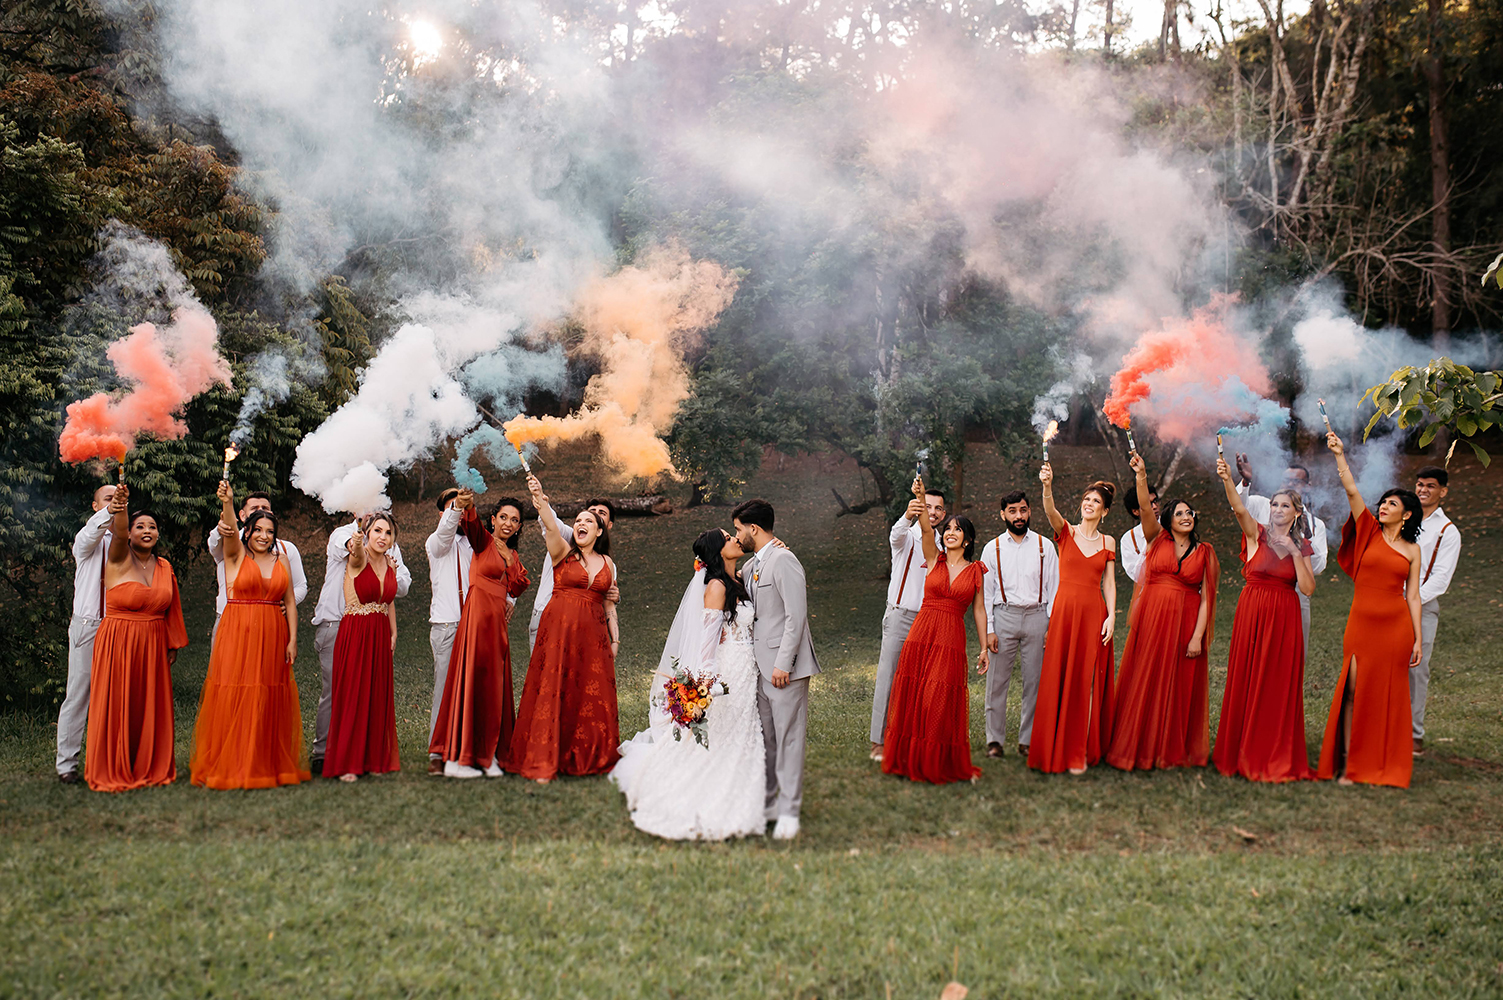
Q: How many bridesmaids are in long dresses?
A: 10